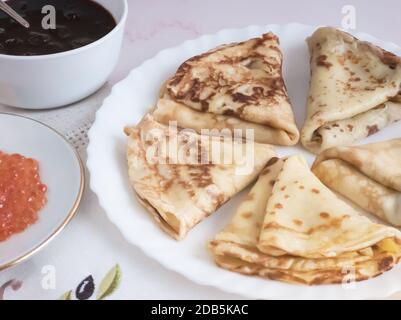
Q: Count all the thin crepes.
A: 5